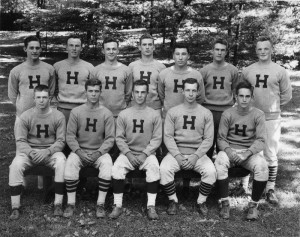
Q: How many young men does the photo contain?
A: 12